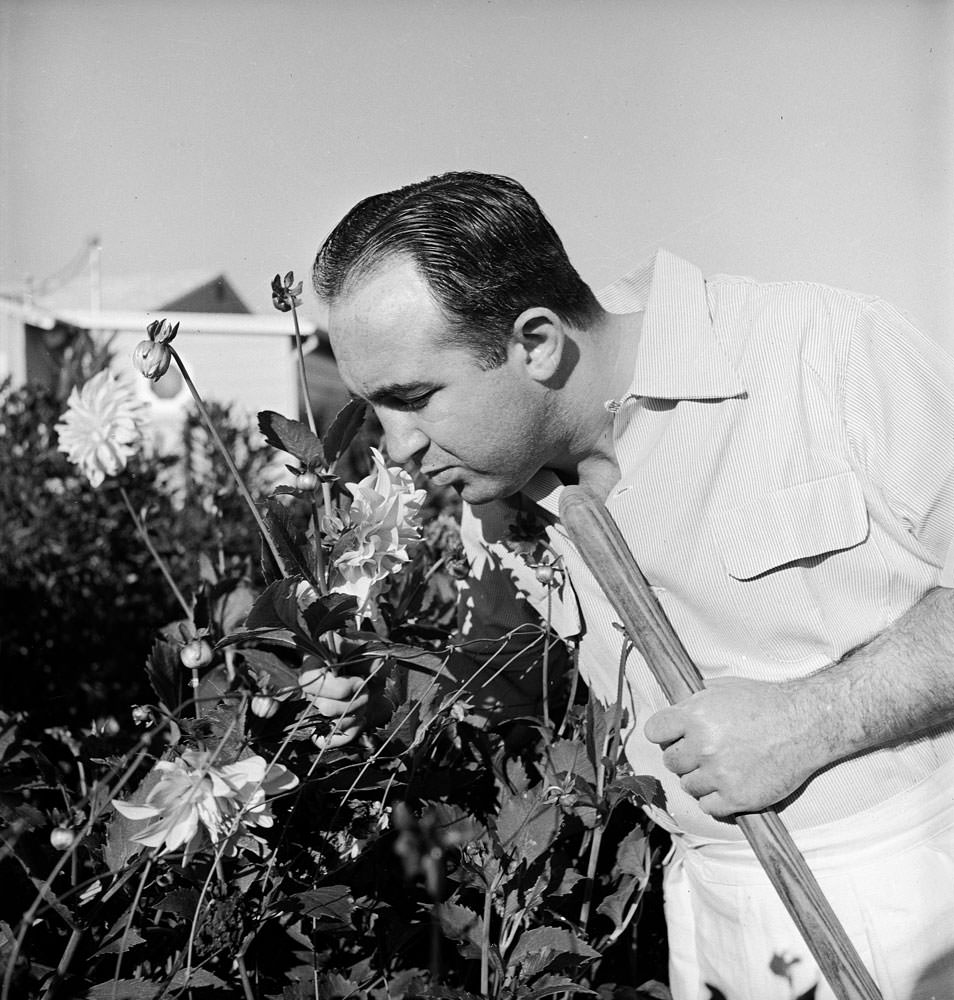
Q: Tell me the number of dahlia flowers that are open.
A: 3